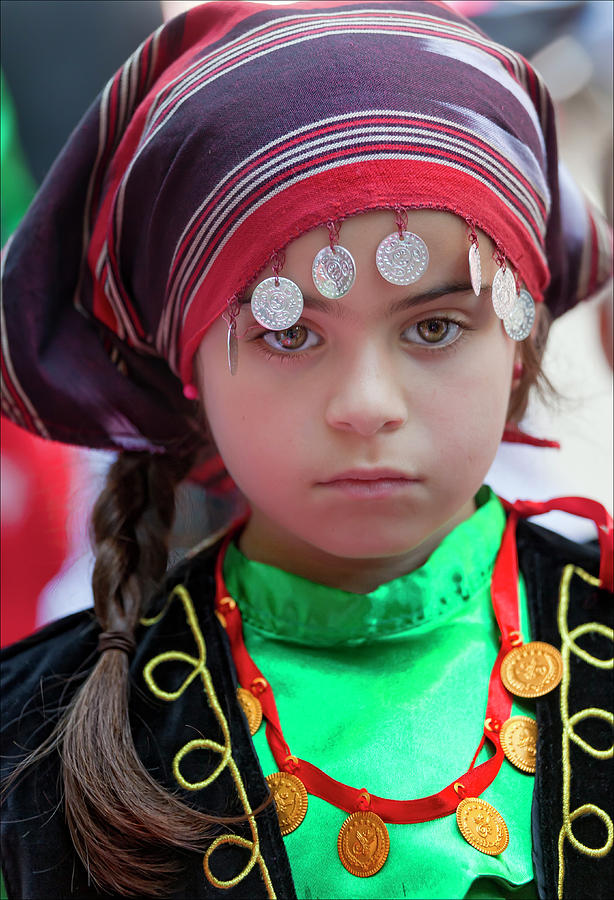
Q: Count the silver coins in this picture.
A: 7